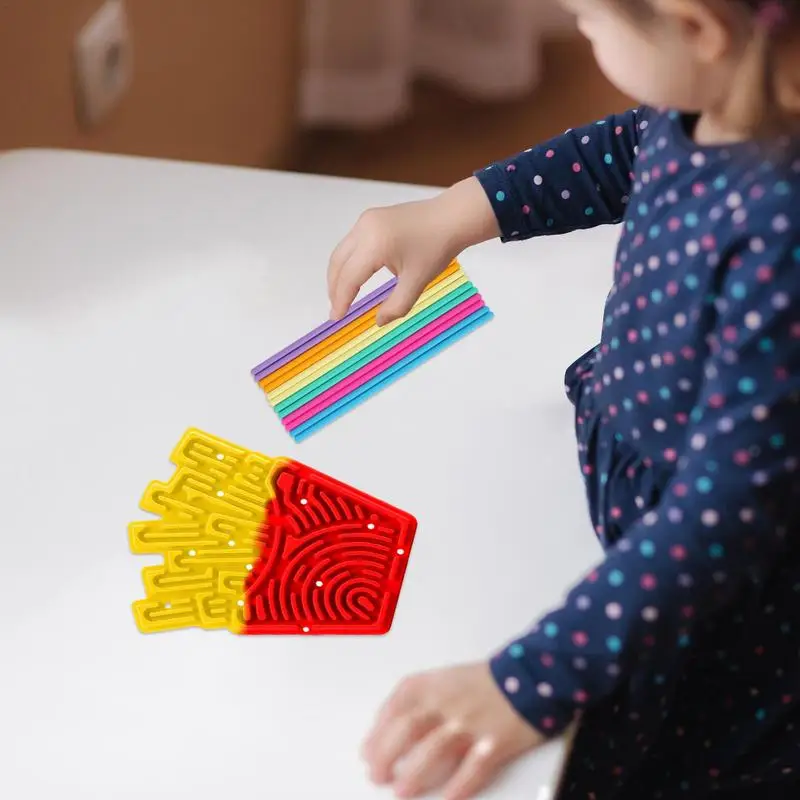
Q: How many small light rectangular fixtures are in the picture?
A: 1